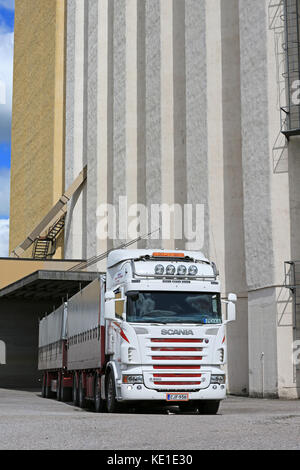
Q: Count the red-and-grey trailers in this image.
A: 2